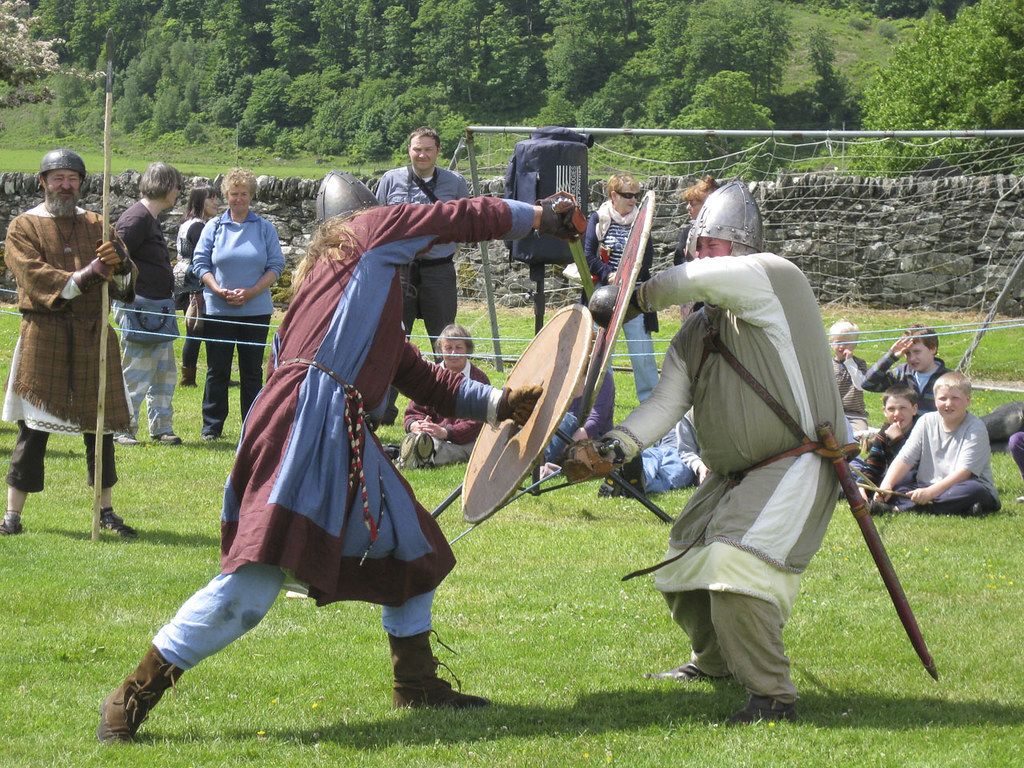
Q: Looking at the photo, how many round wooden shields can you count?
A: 2